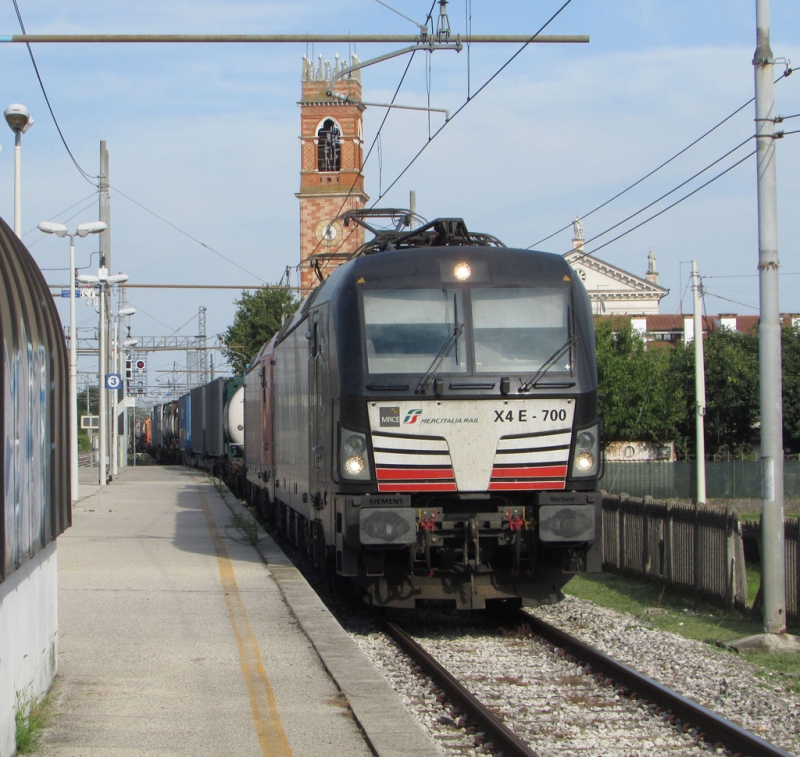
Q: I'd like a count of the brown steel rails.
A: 2